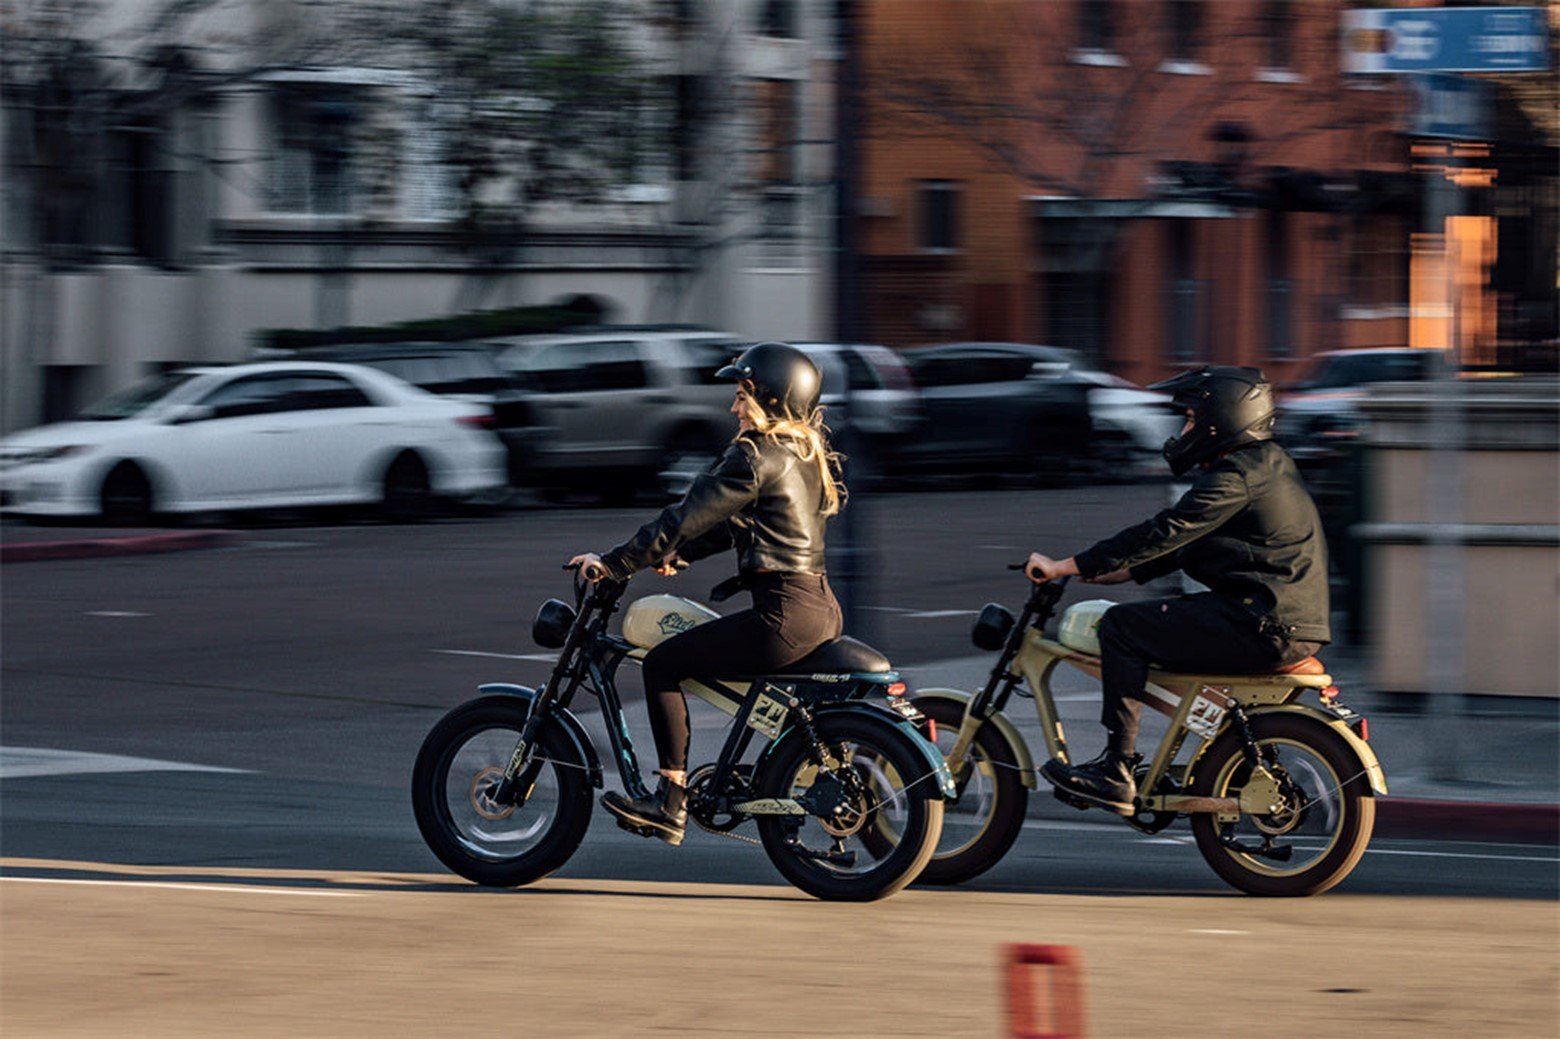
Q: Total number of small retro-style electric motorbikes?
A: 2